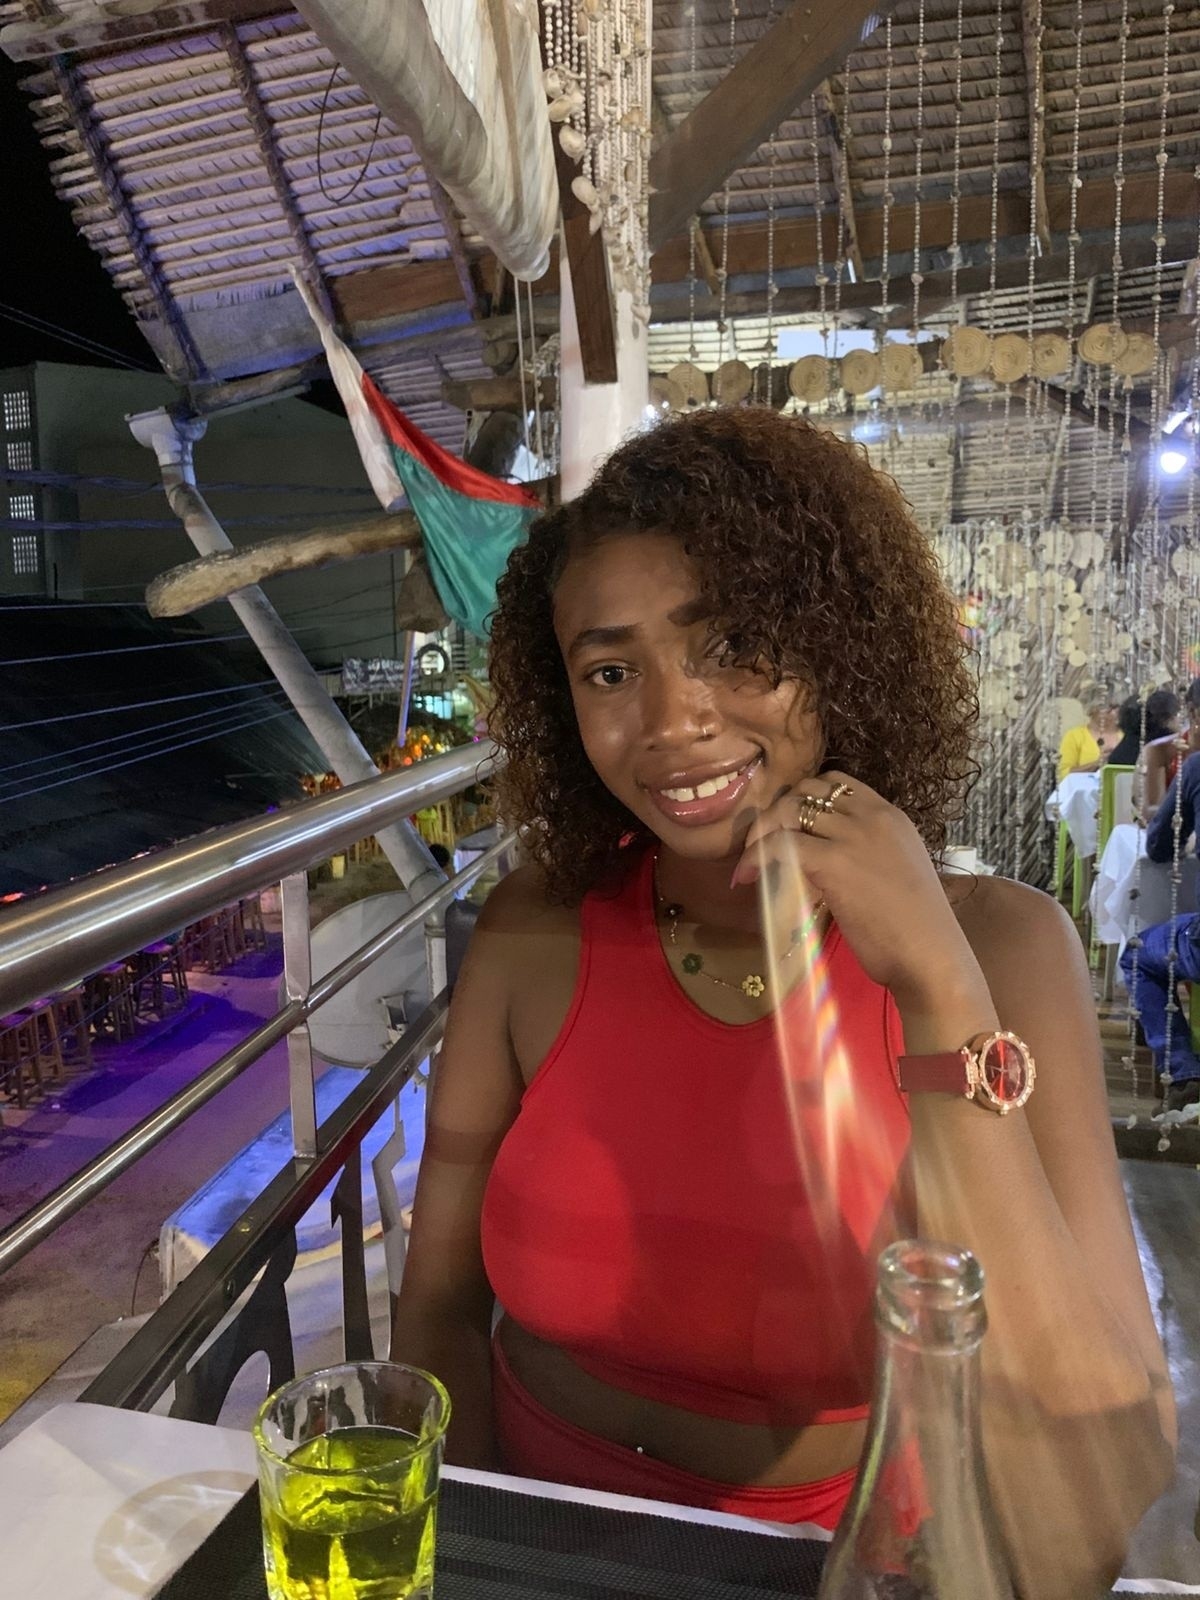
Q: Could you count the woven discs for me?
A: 11